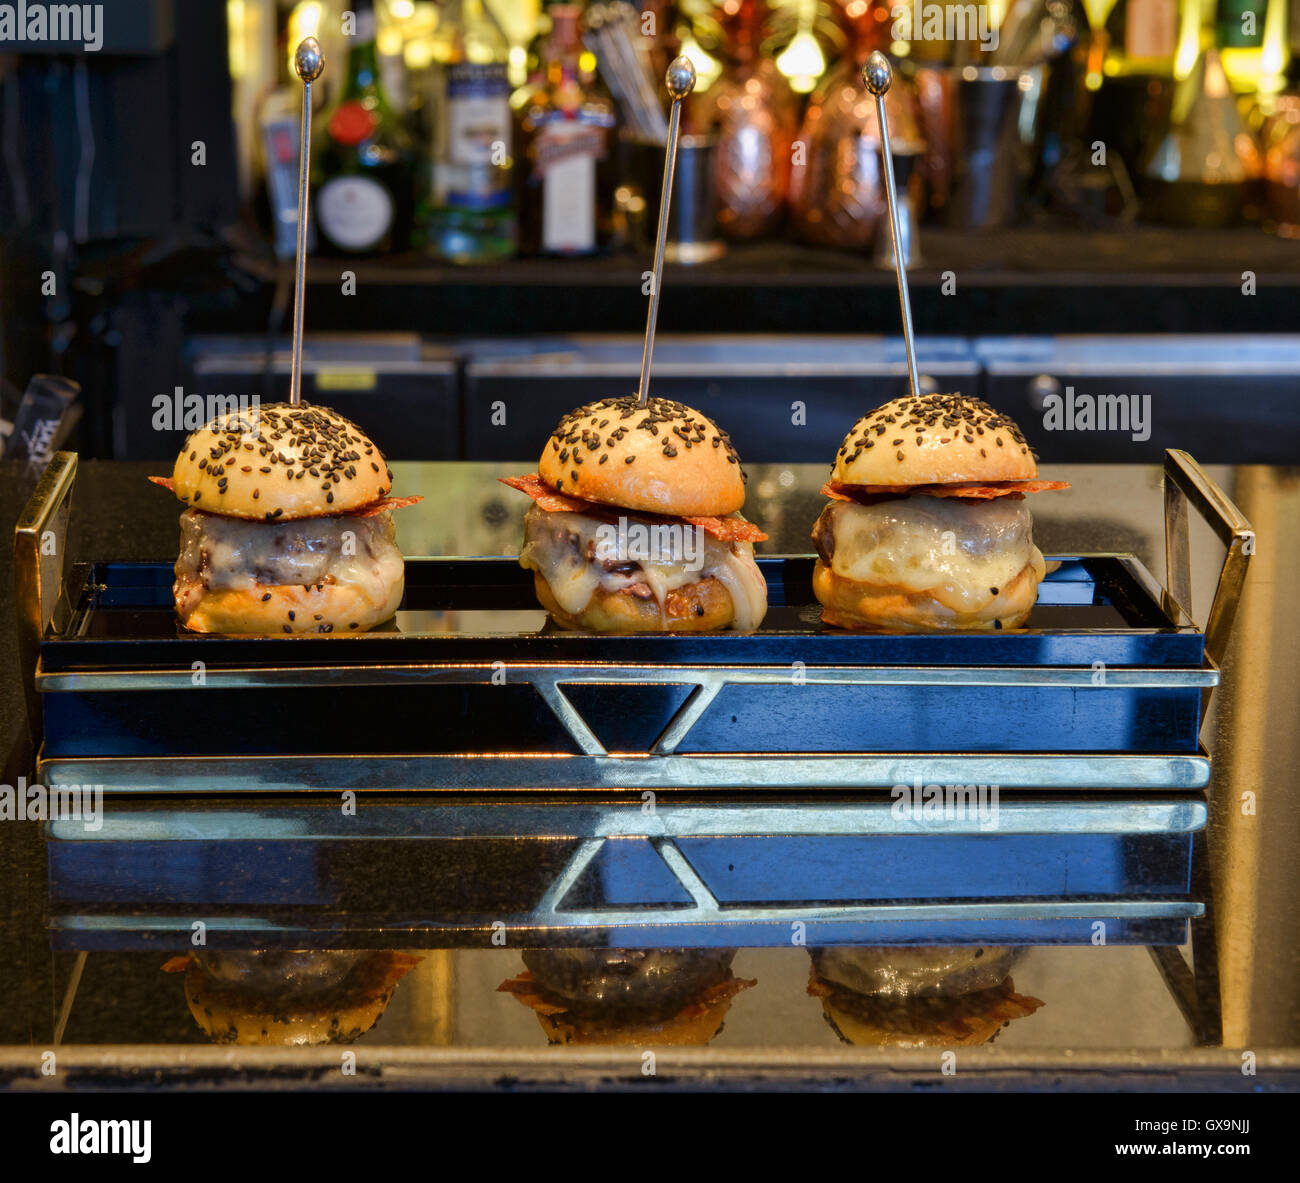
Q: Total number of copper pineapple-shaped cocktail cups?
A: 2